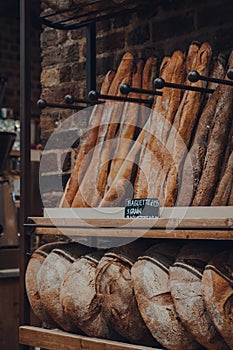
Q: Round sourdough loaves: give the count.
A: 7